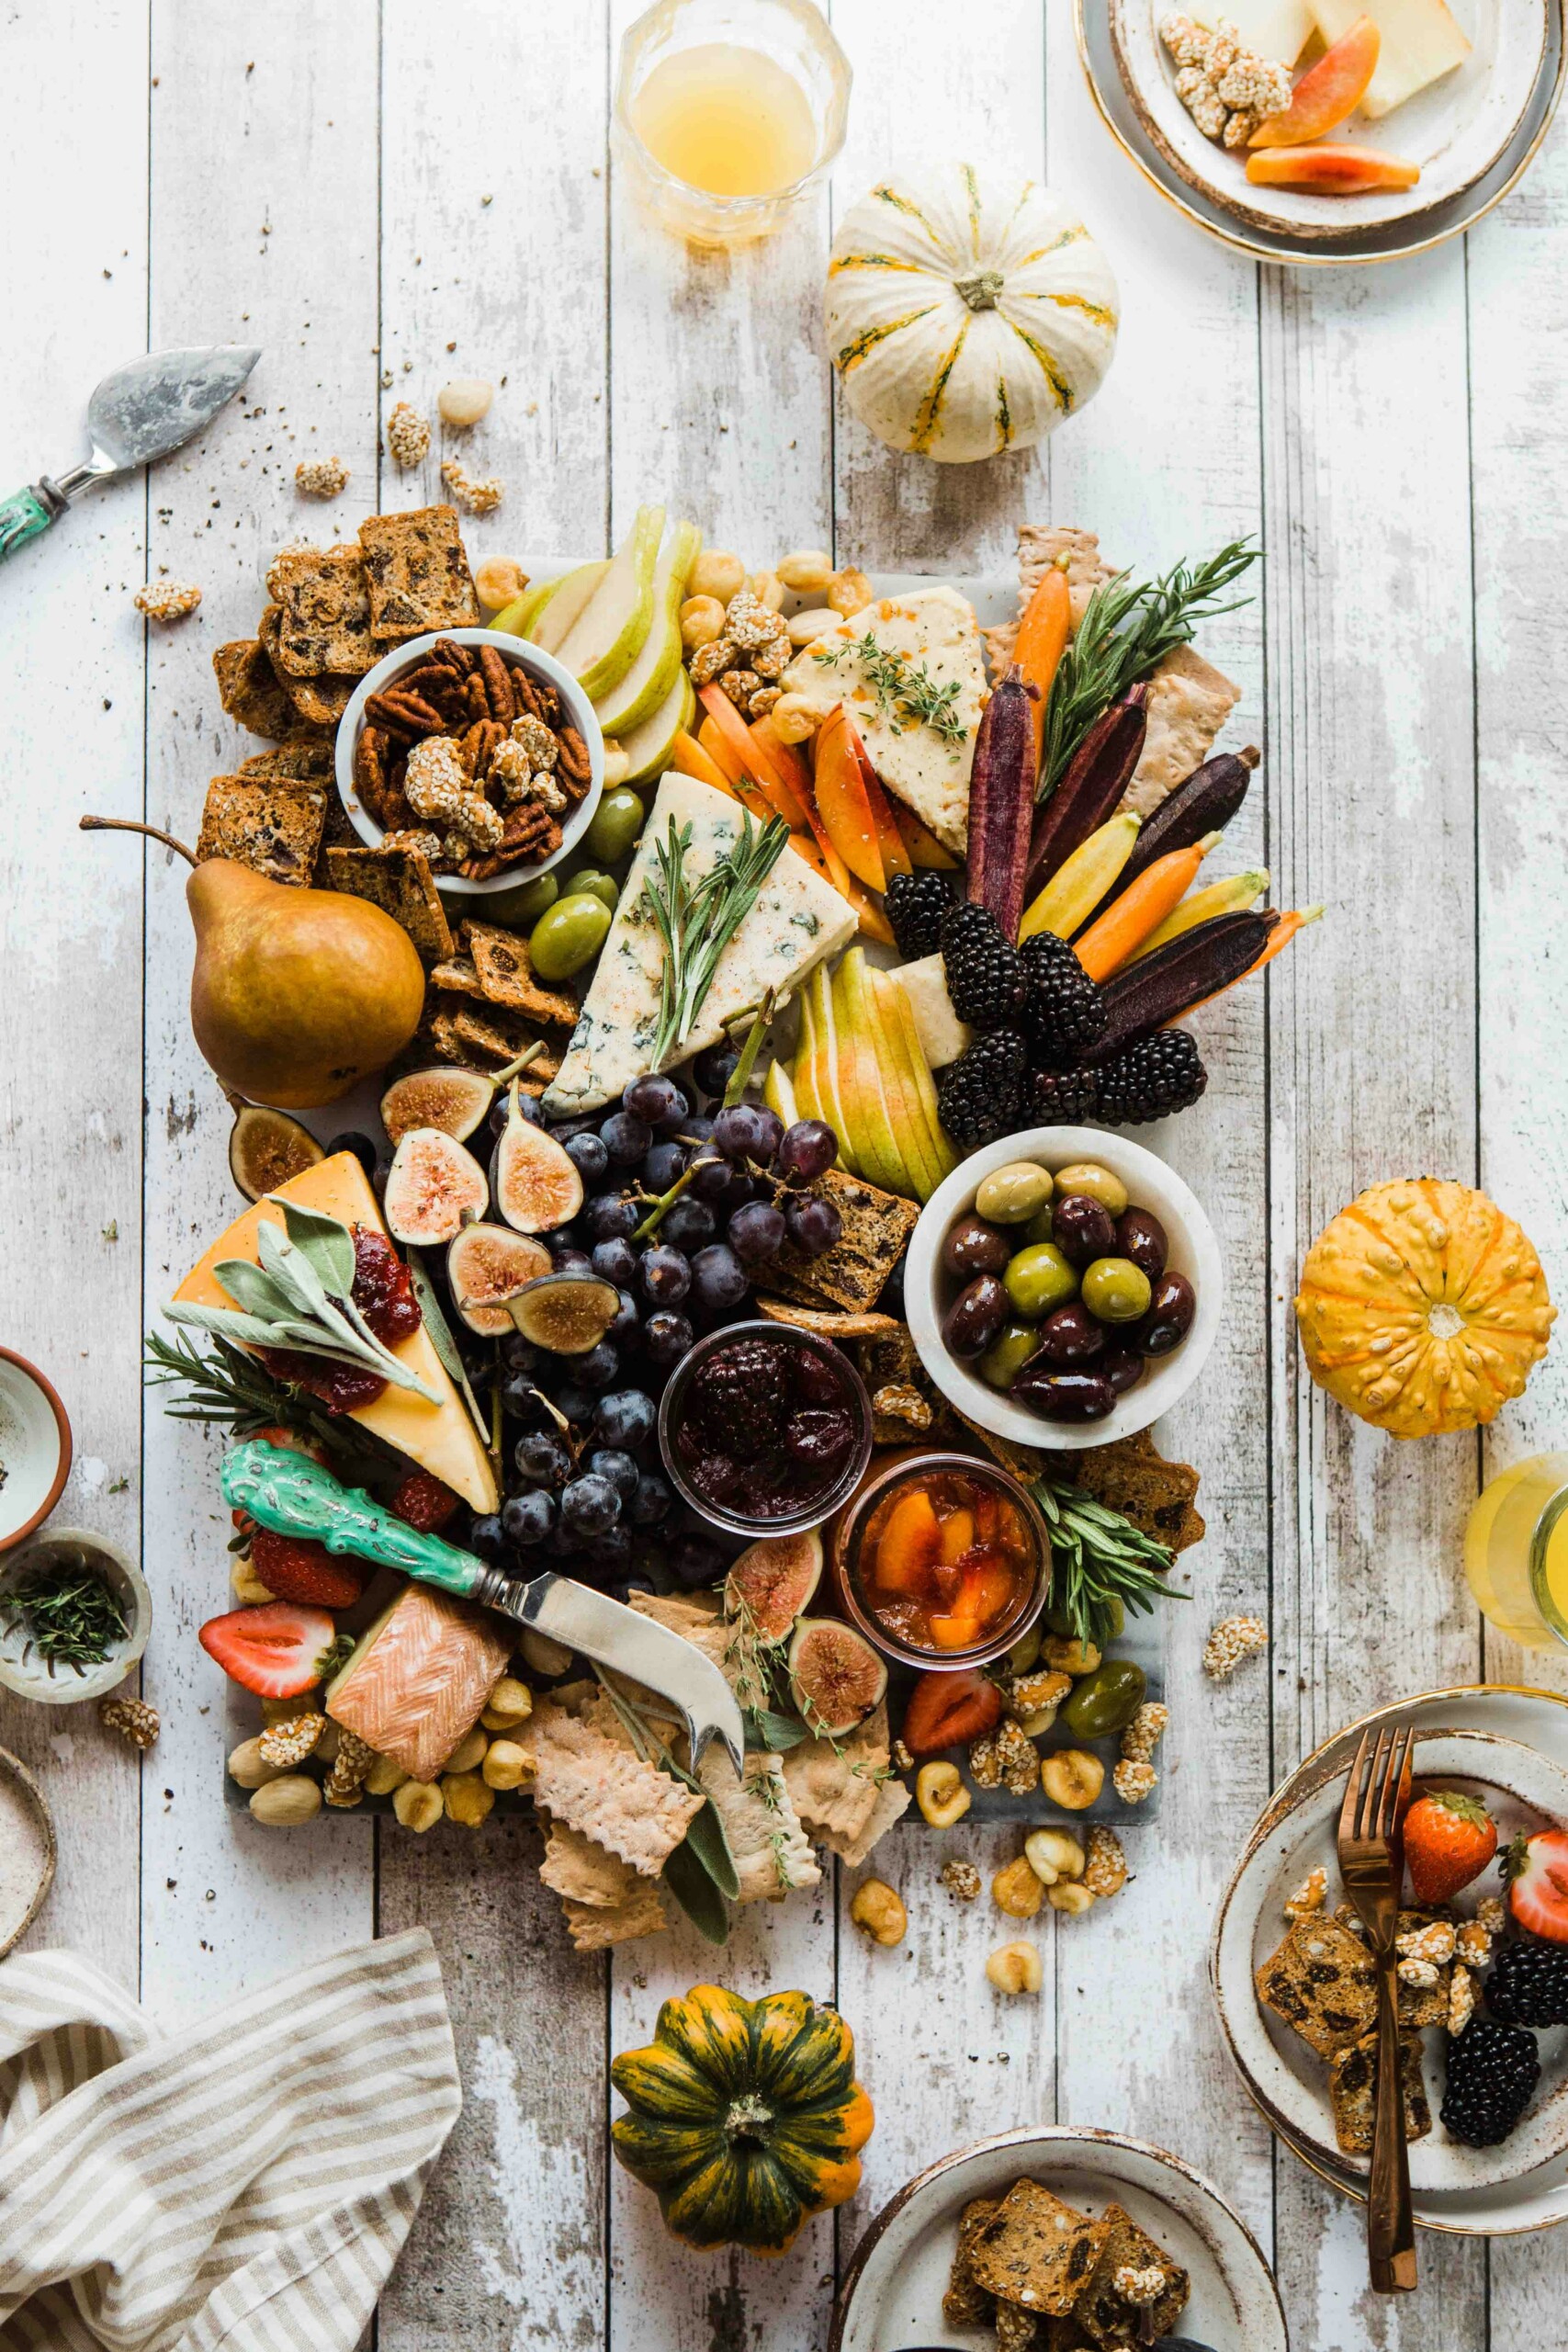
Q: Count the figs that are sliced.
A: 8